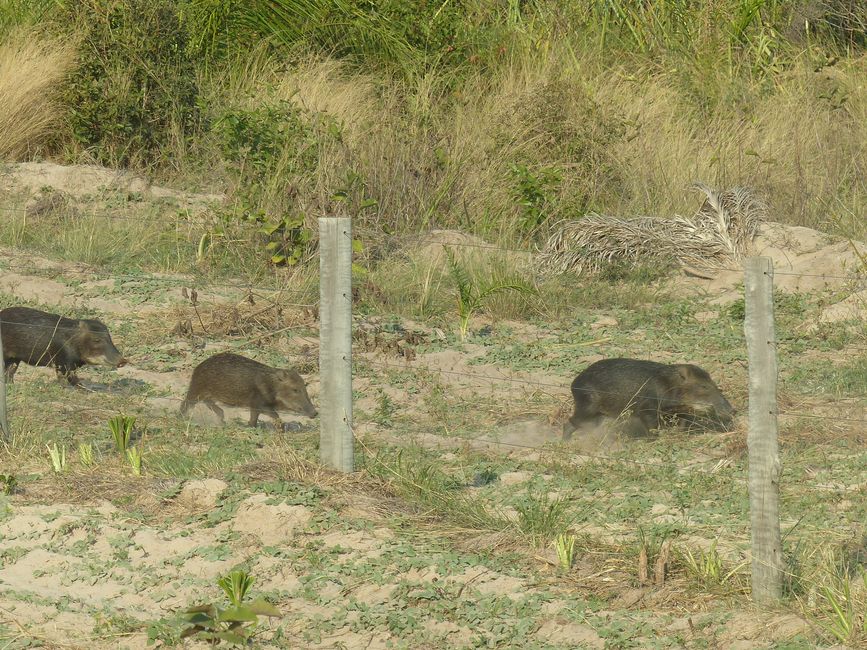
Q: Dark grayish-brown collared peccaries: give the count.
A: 3